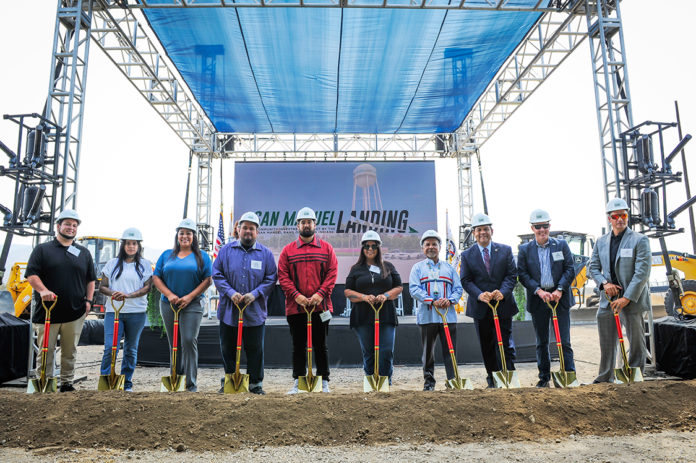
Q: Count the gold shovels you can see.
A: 10